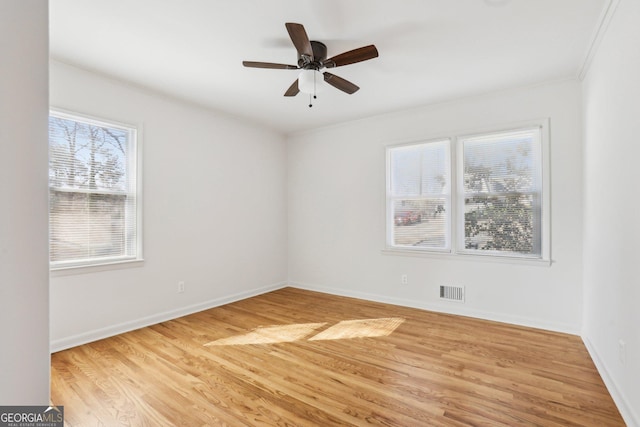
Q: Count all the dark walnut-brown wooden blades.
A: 5